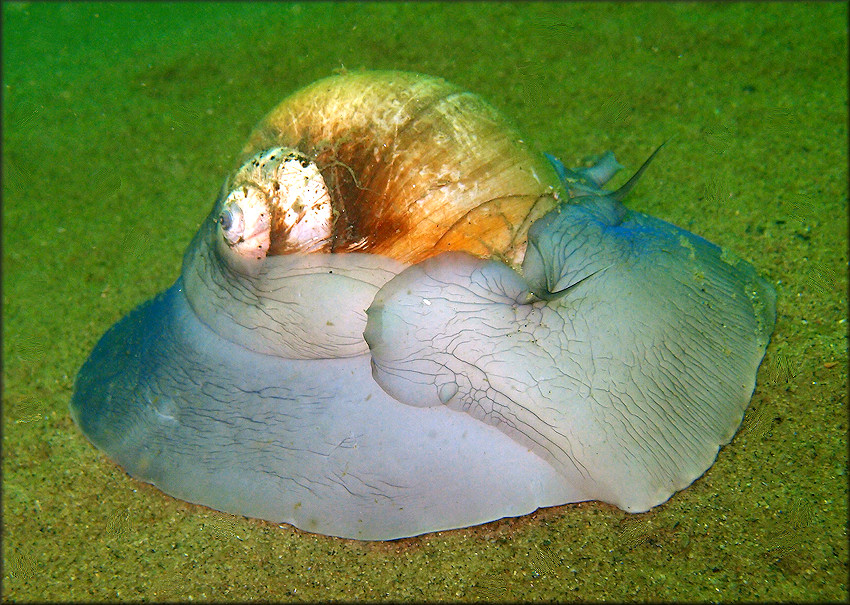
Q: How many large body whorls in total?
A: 1